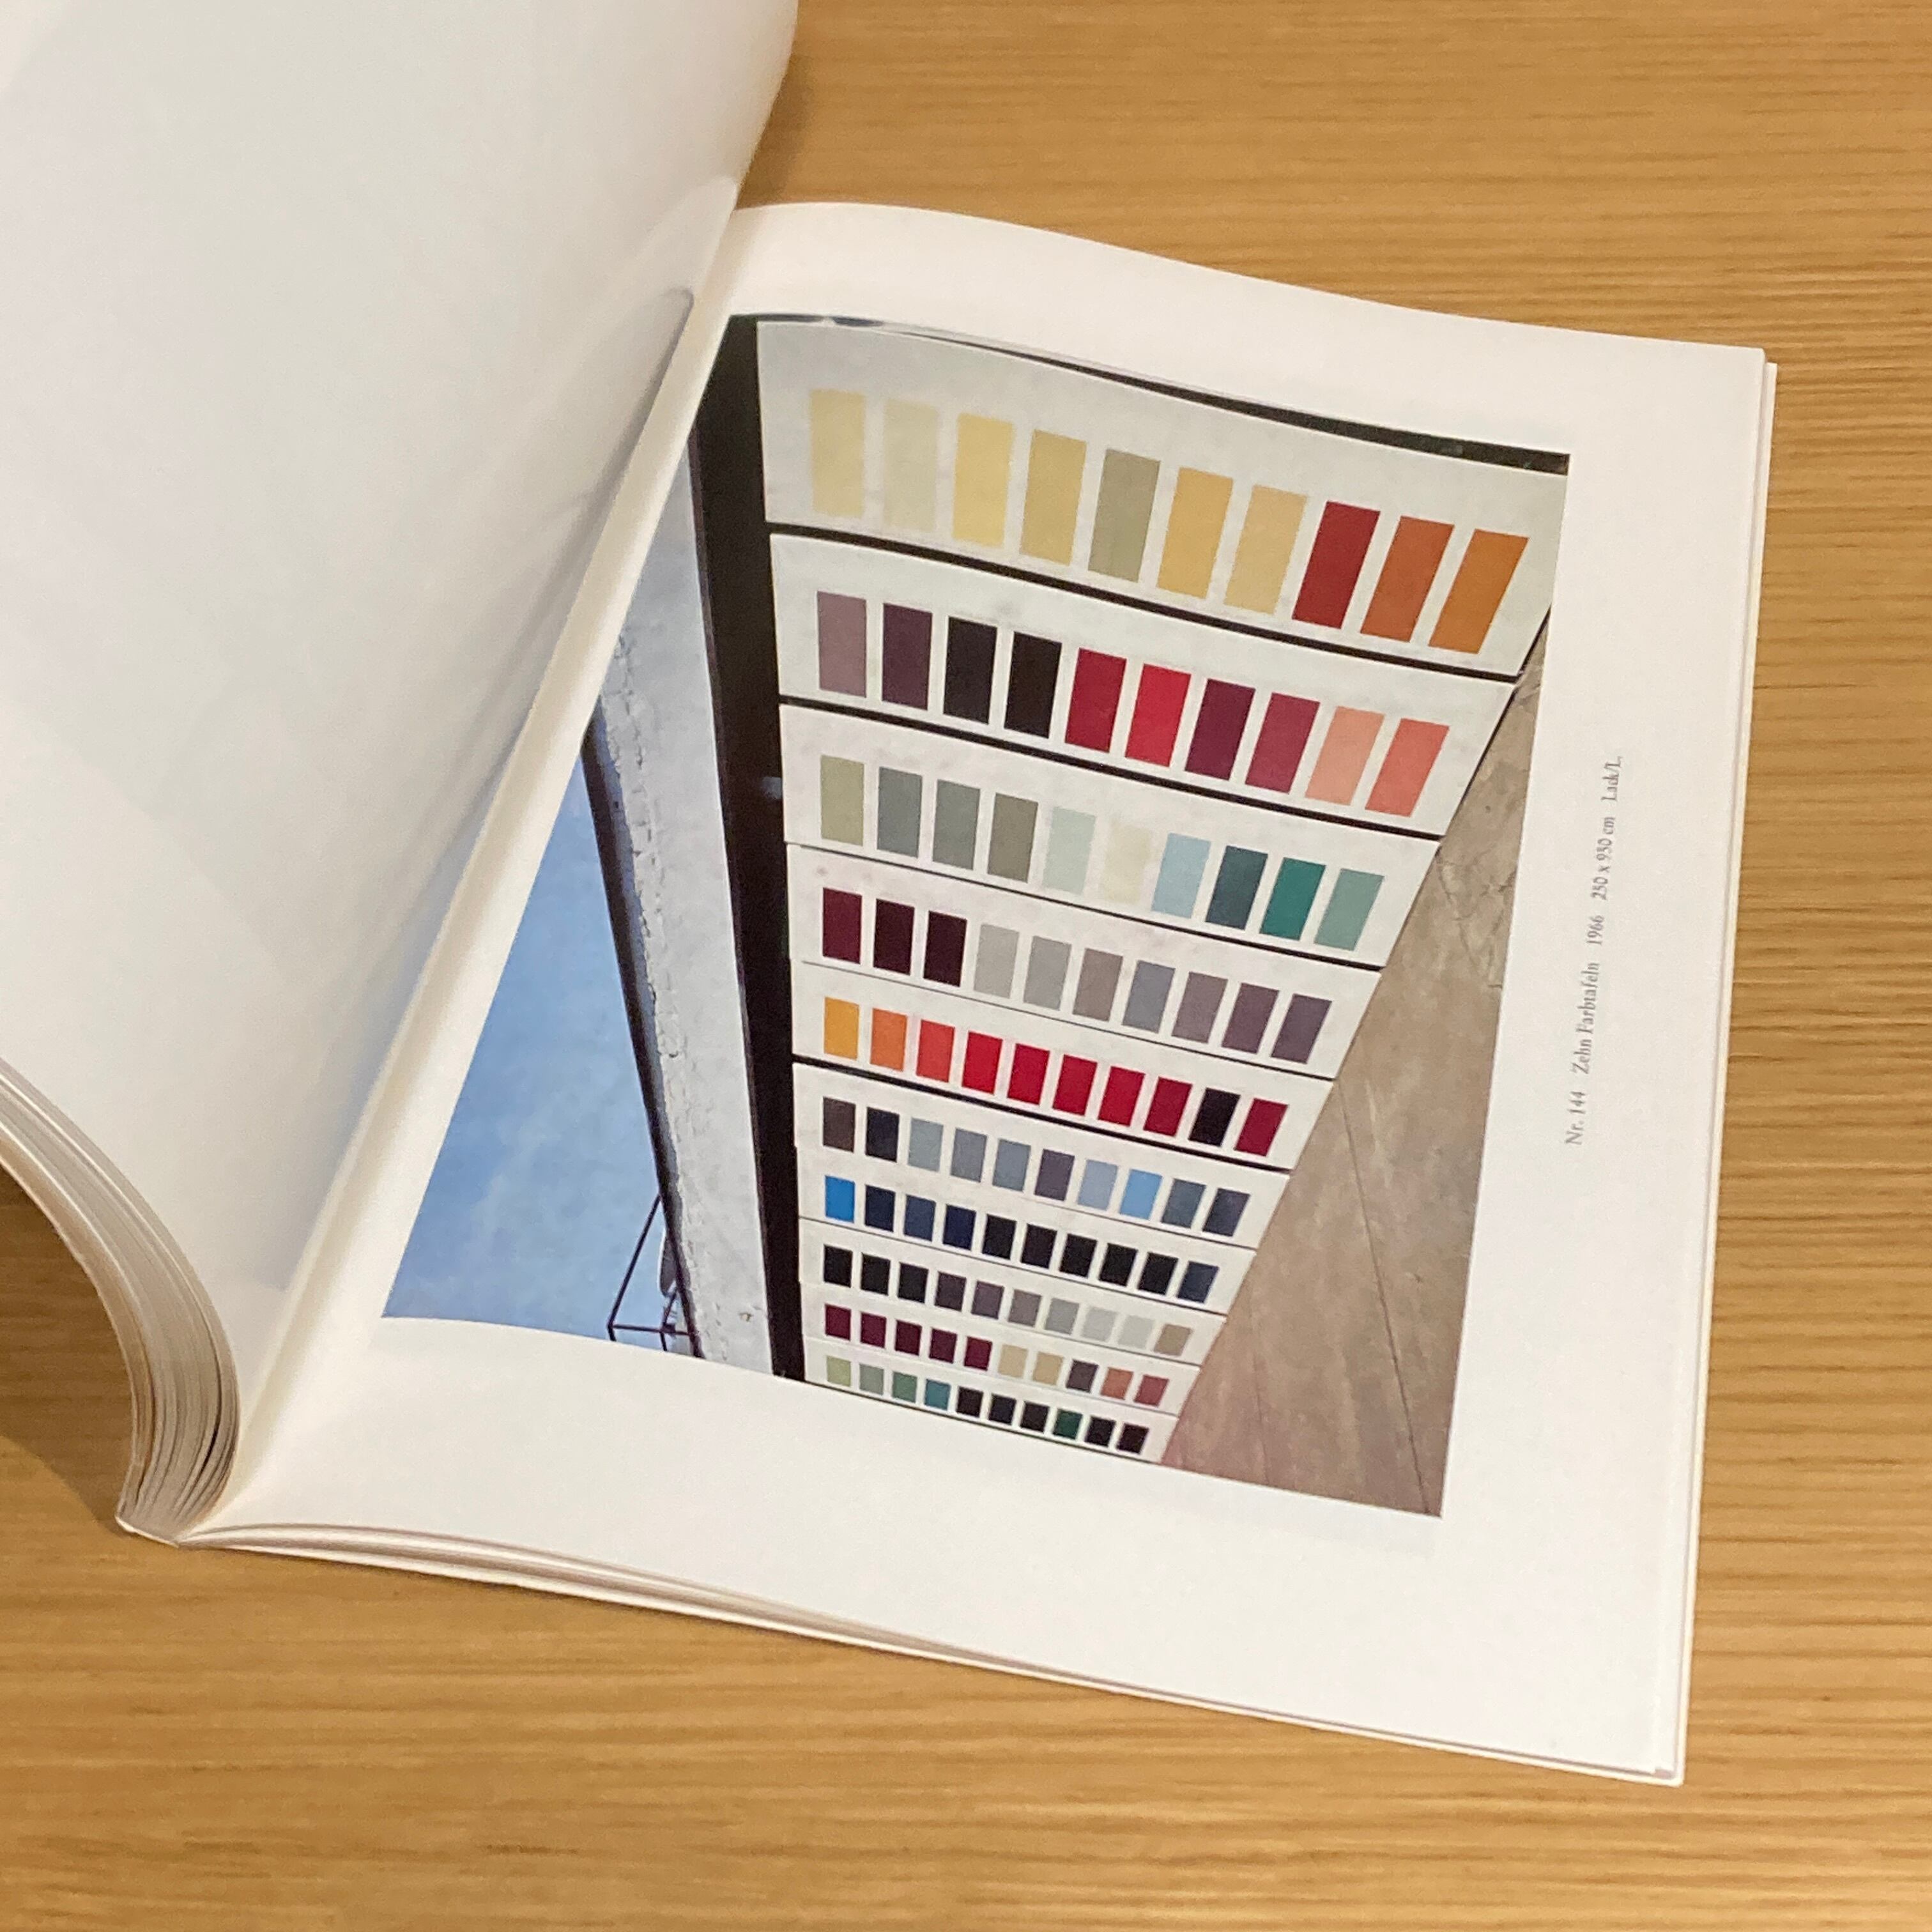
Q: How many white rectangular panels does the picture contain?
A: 10